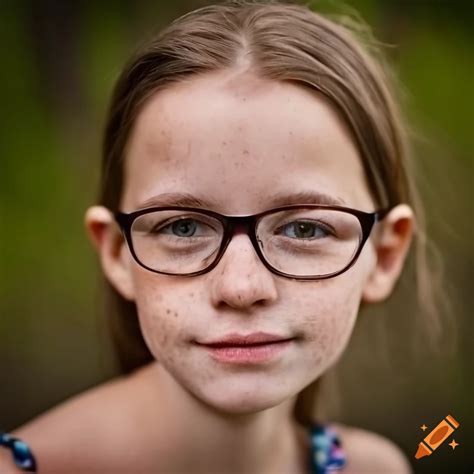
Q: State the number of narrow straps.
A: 2